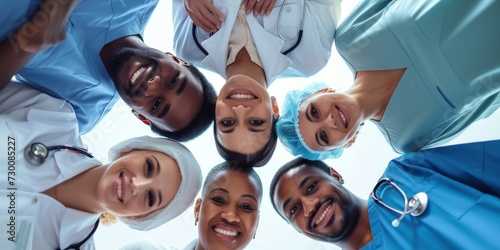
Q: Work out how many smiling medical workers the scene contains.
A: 6